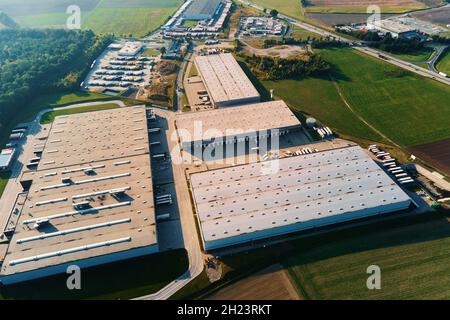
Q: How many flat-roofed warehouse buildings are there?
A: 4